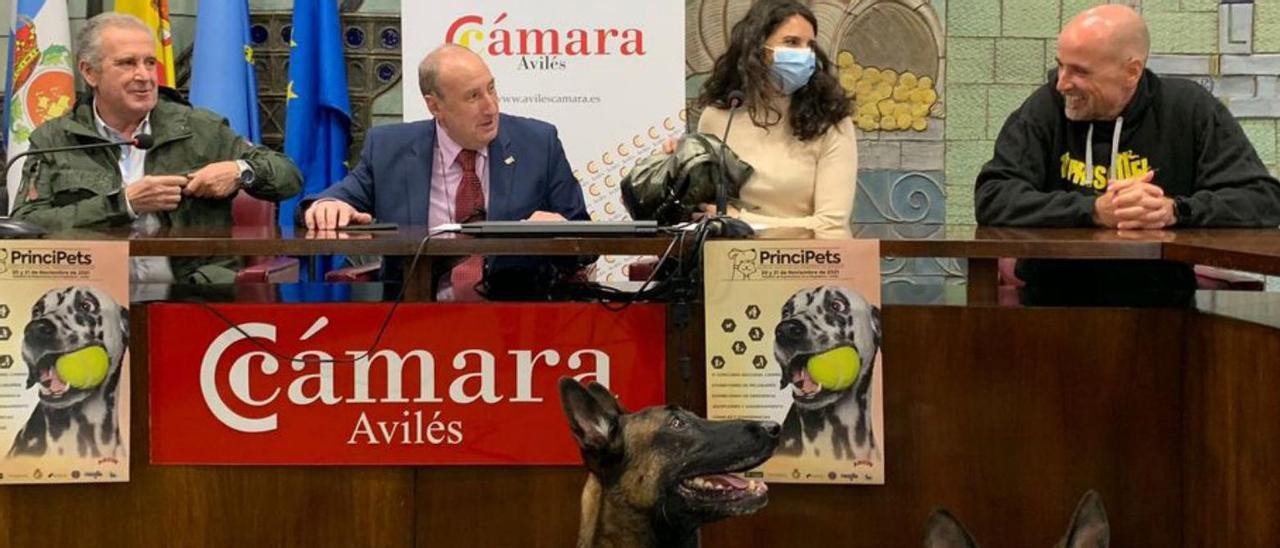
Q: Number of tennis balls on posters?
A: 2